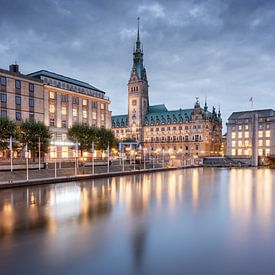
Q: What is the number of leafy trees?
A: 4